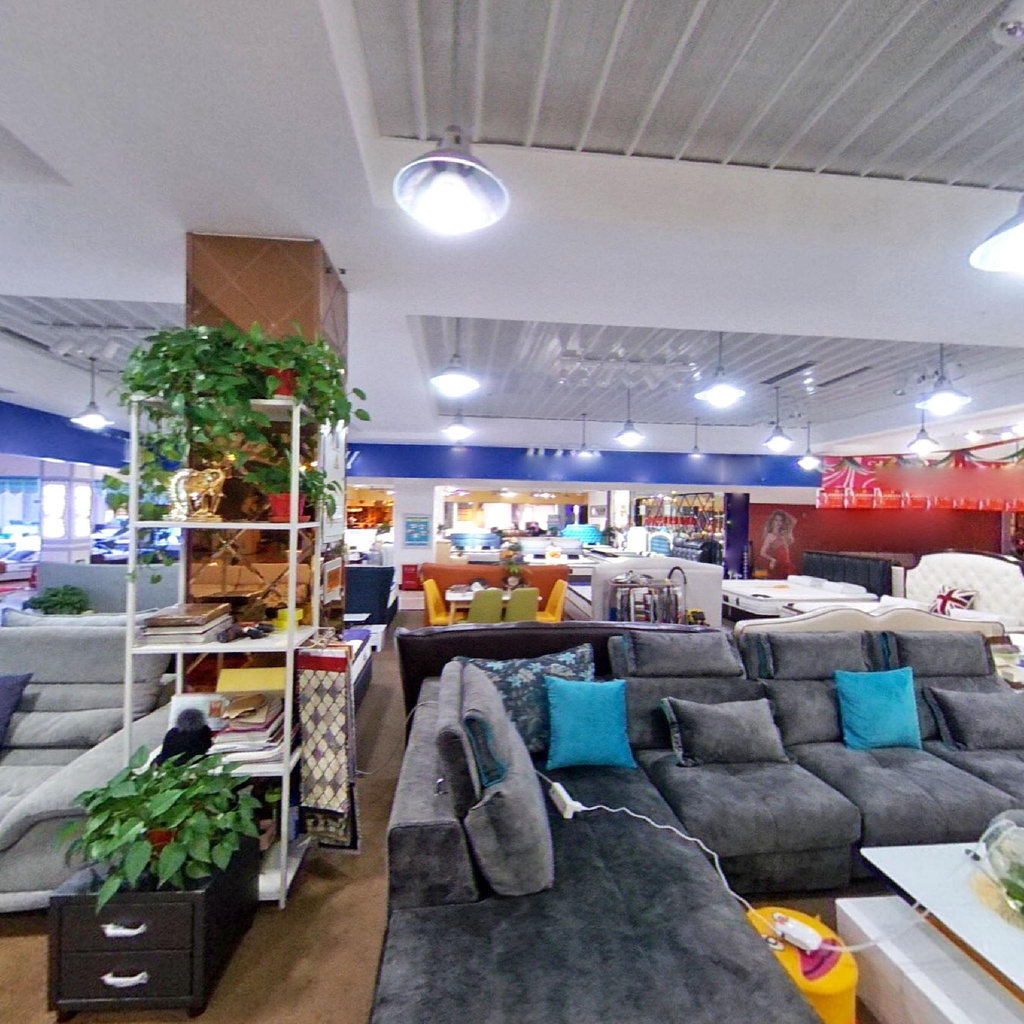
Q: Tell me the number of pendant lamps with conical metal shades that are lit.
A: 13